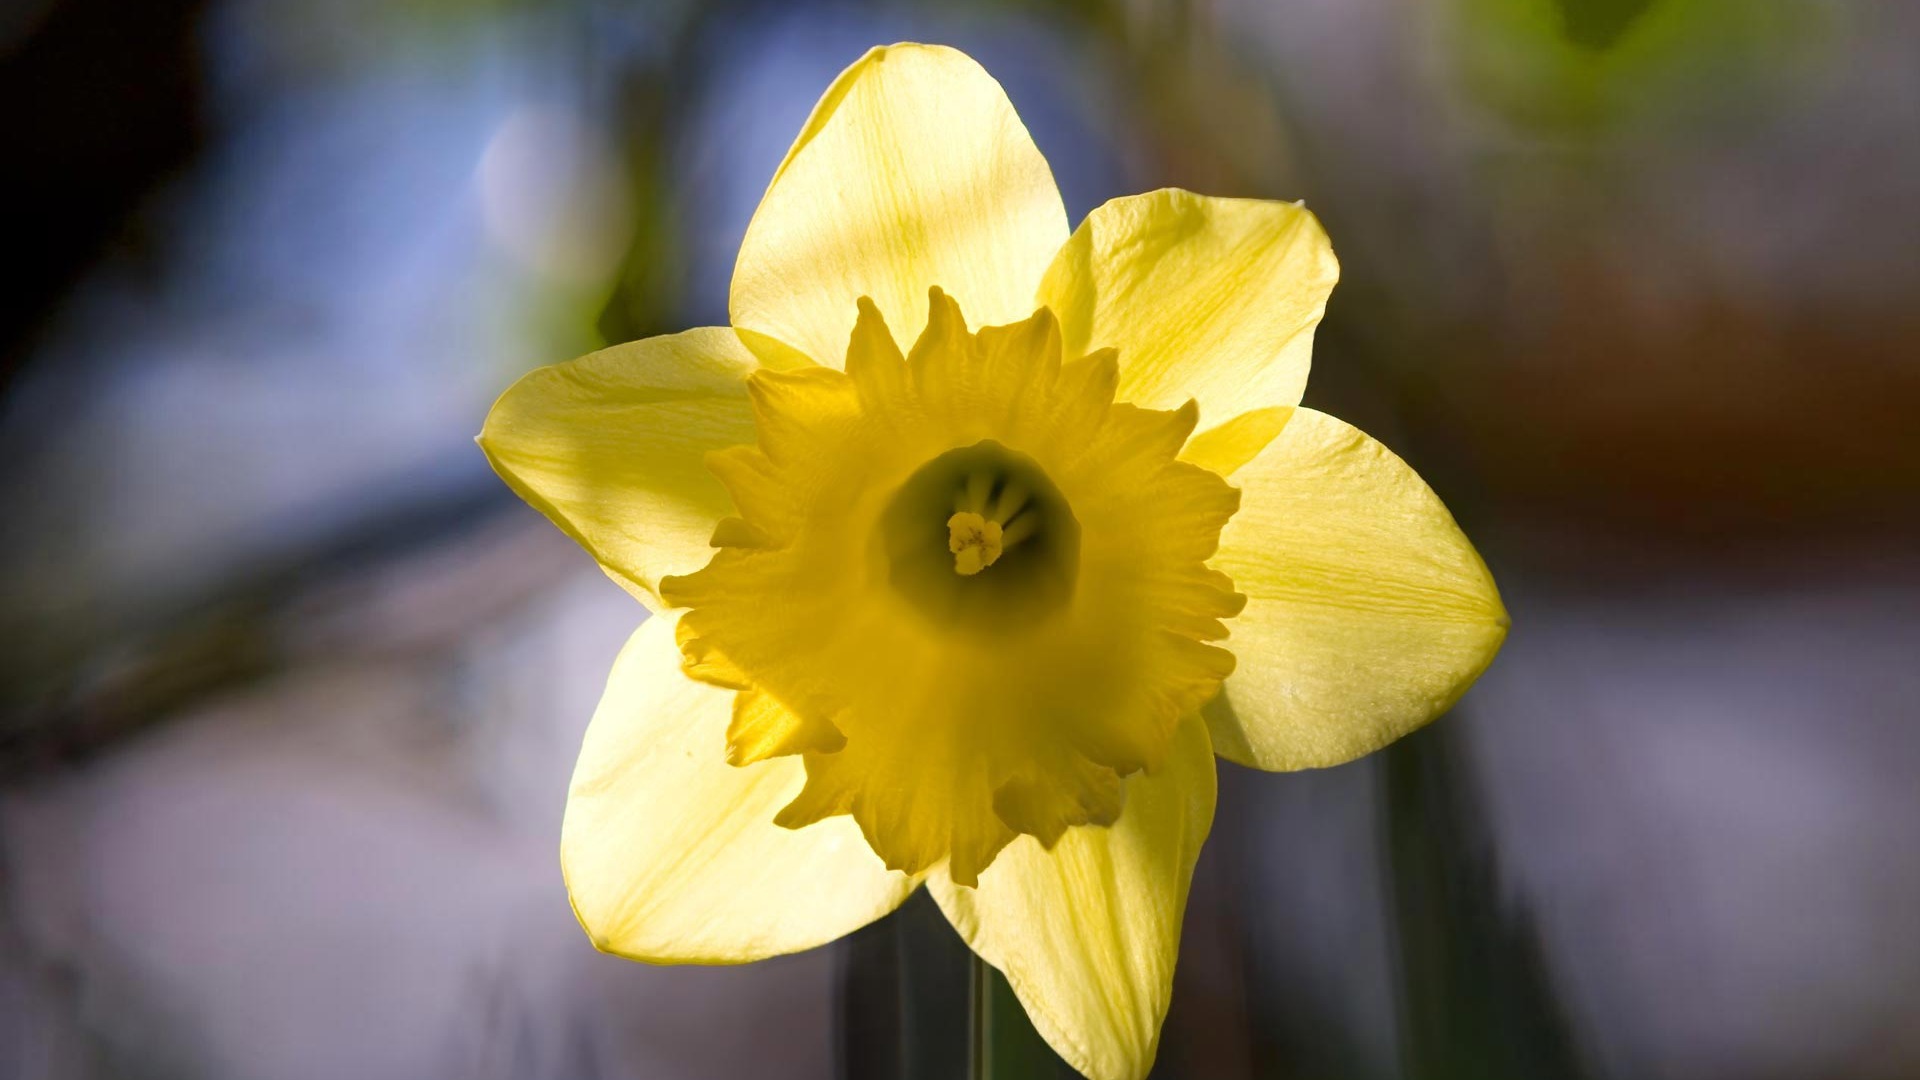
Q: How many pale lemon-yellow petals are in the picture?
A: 6